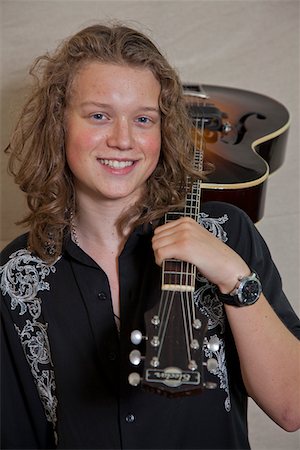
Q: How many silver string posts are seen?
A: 6